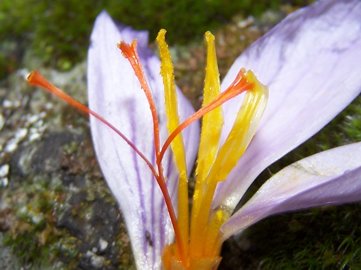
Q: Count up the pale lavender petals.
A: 3